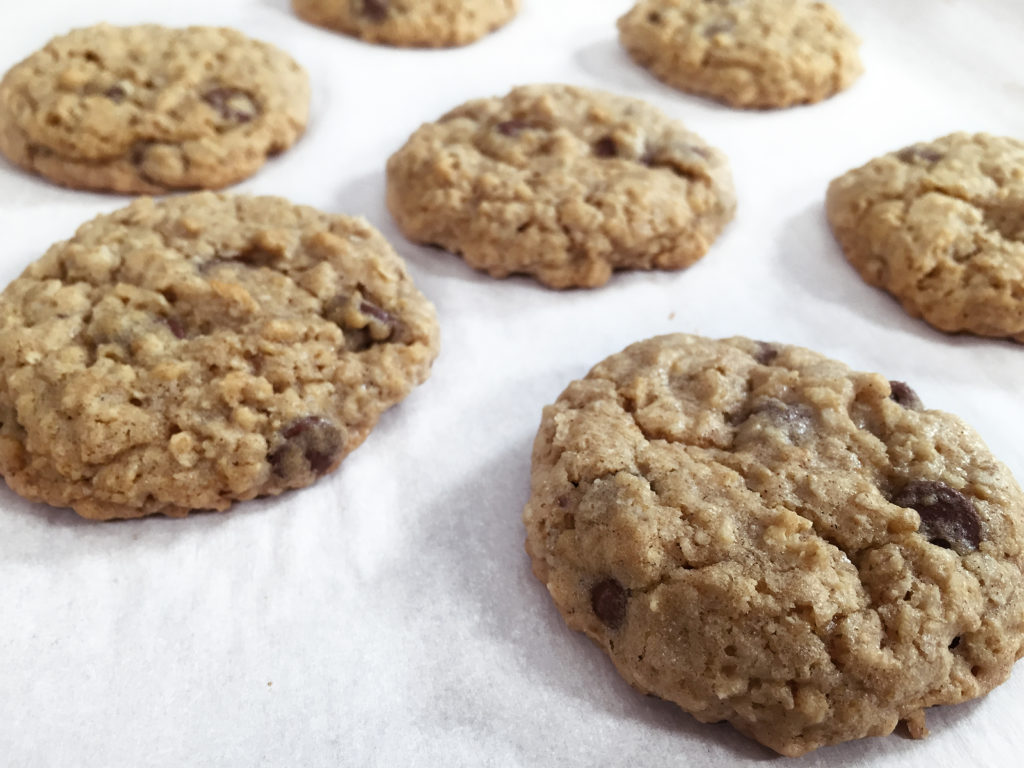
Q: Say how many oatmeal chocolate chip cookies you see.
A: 7